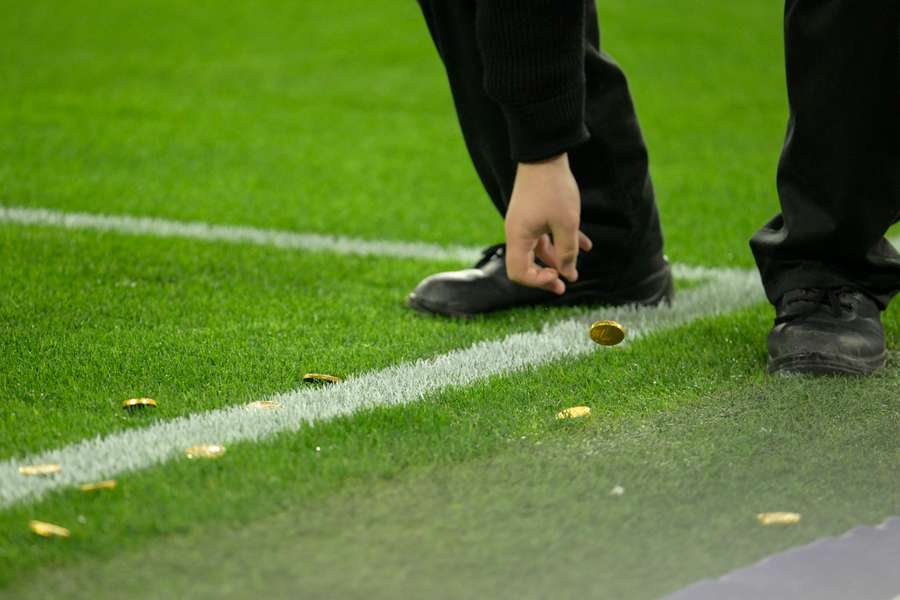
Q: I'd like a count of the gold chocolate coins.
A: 10